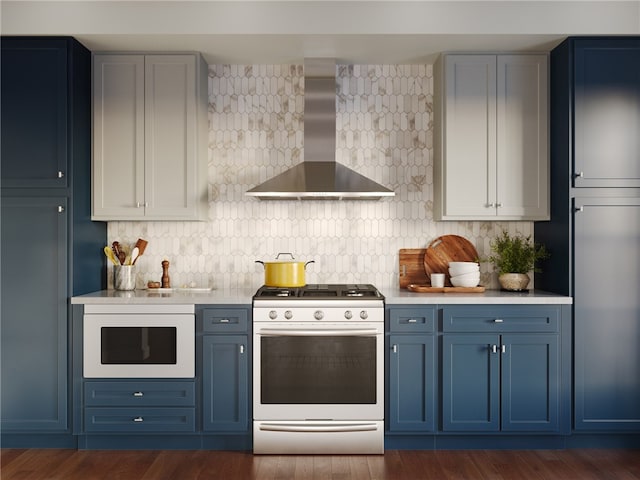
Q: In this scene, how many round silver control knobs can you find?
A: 5